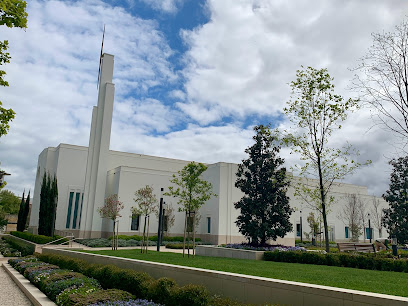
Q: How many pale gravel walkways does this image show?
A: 1